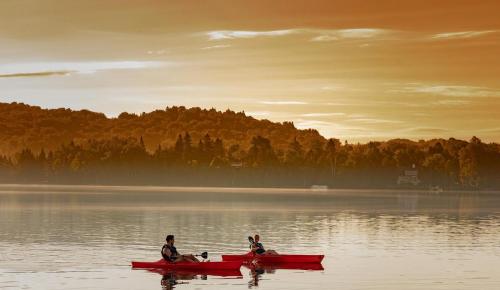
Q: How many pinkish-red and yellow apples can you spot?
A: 0